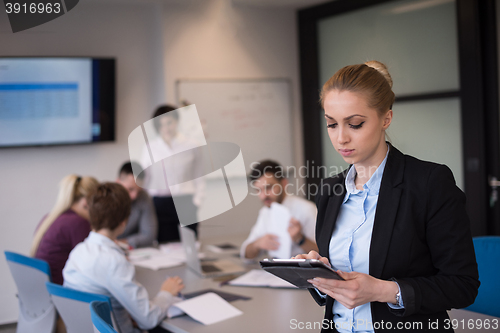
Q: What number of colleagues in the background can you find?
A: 5